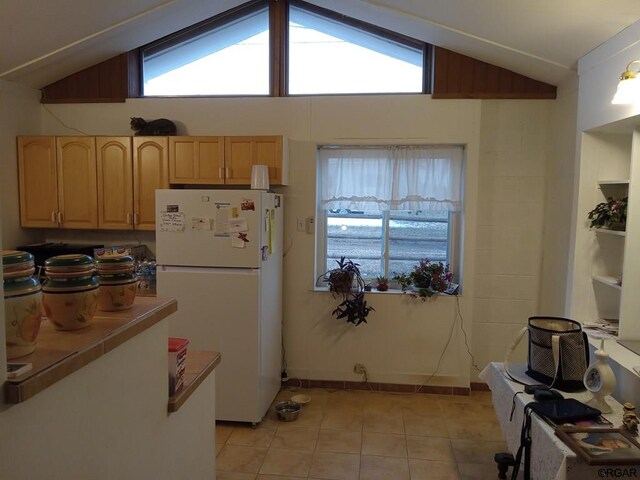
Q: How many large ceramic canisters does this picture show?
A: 3